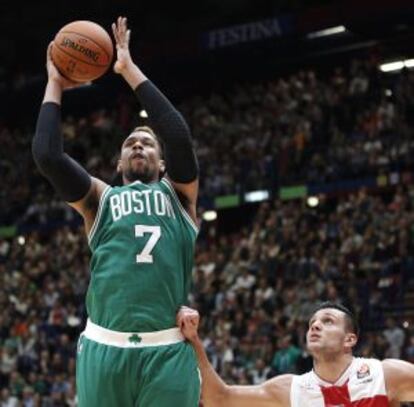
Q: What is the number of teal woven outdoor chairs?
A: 0